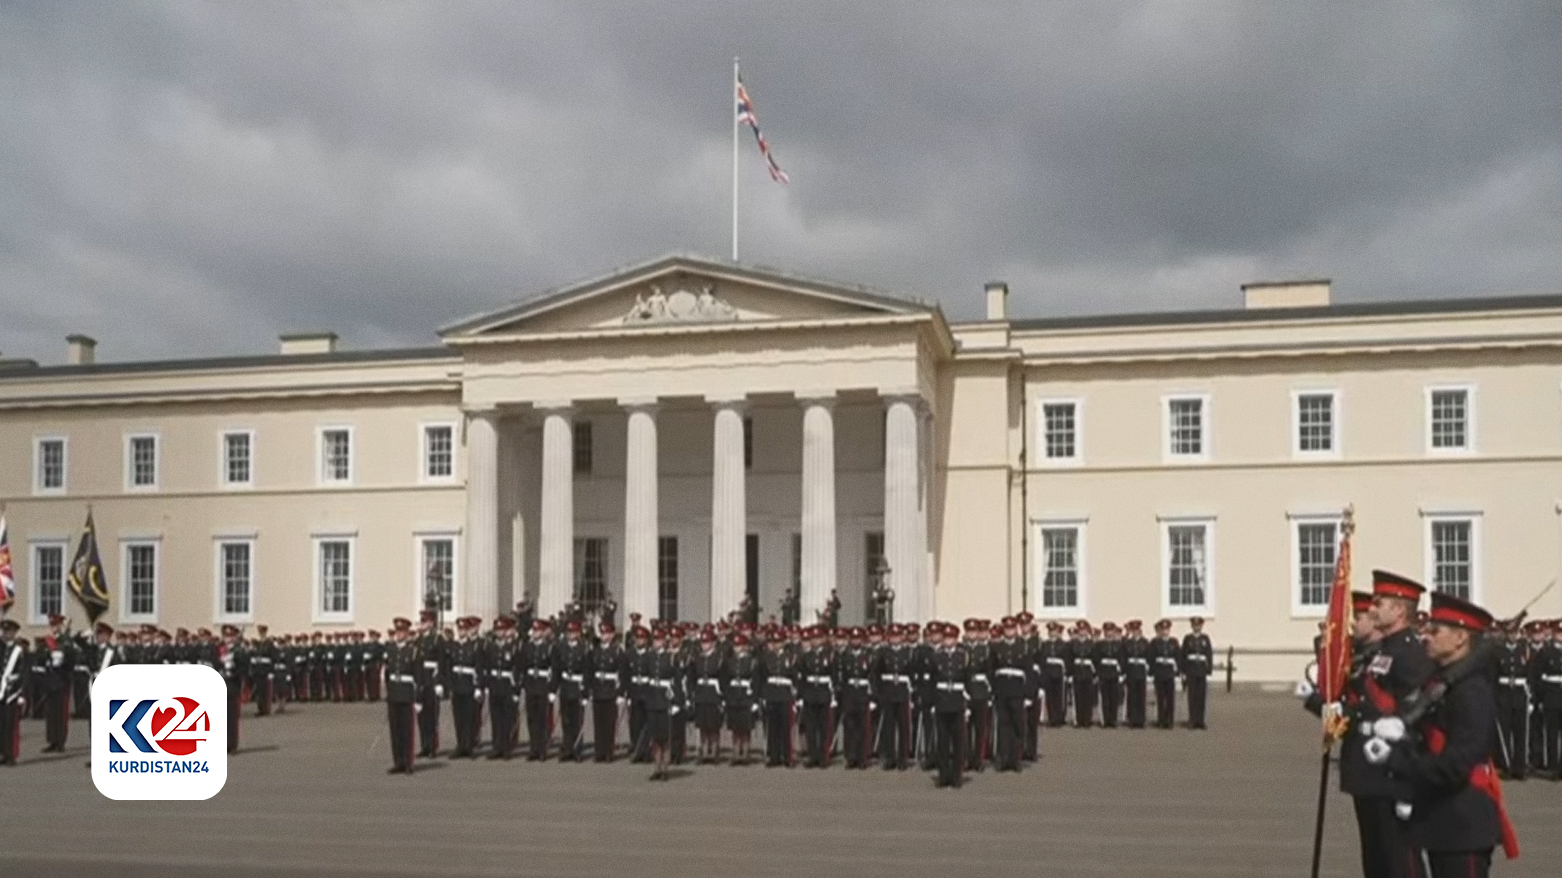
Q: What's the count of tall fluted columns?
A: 6